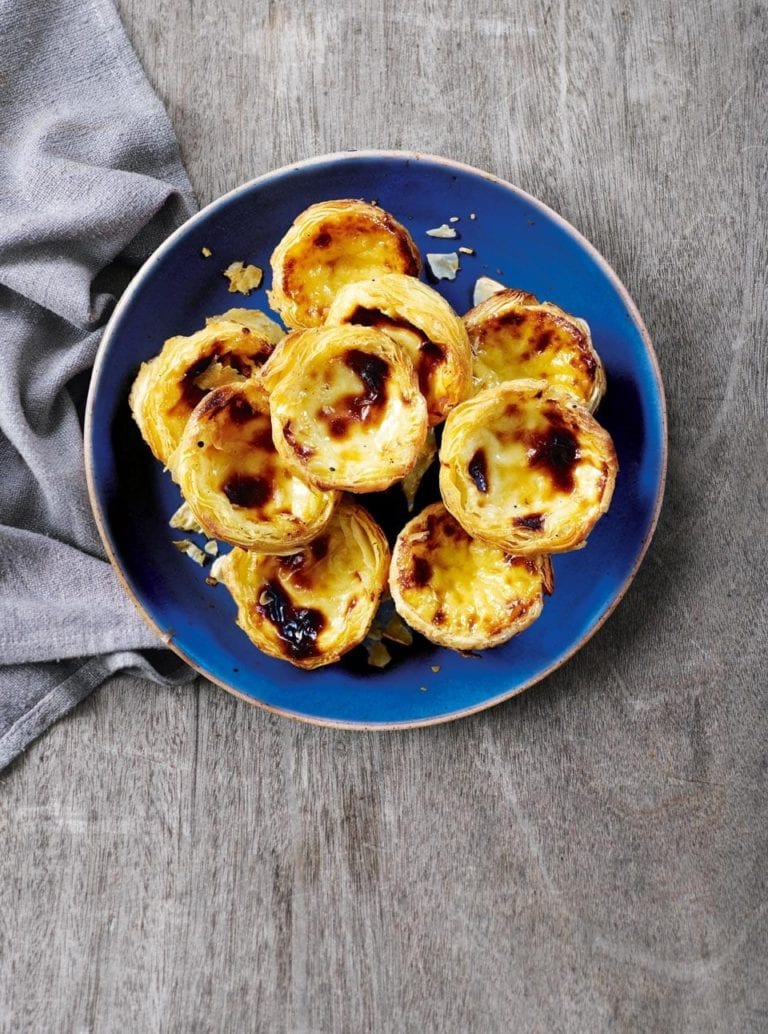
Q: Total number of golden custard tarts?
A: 9